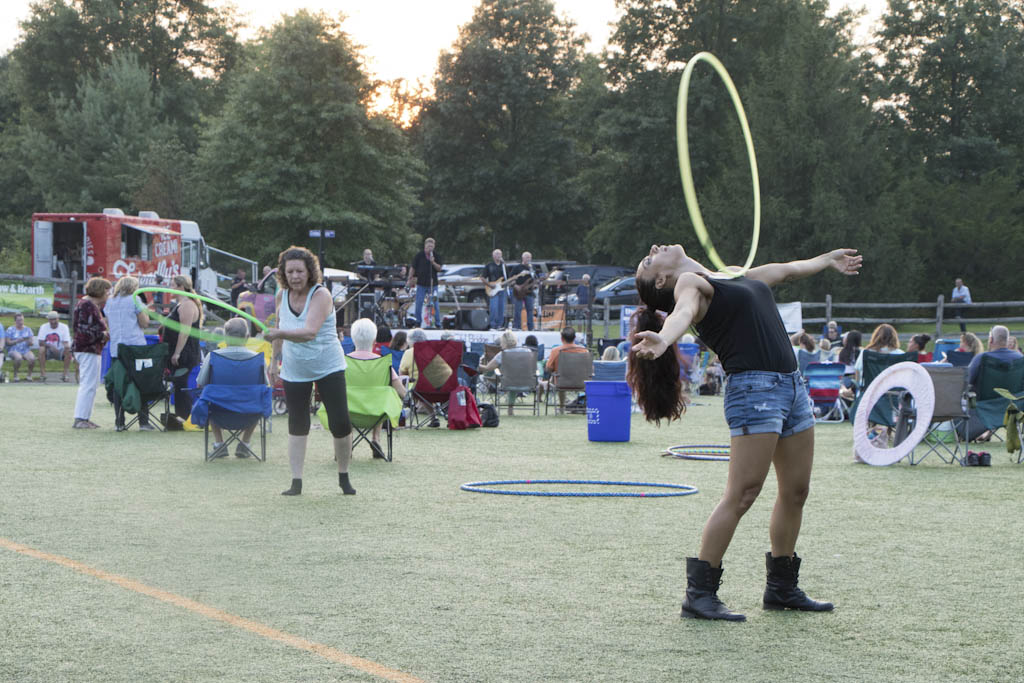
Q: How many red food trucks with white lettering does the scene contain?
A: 1